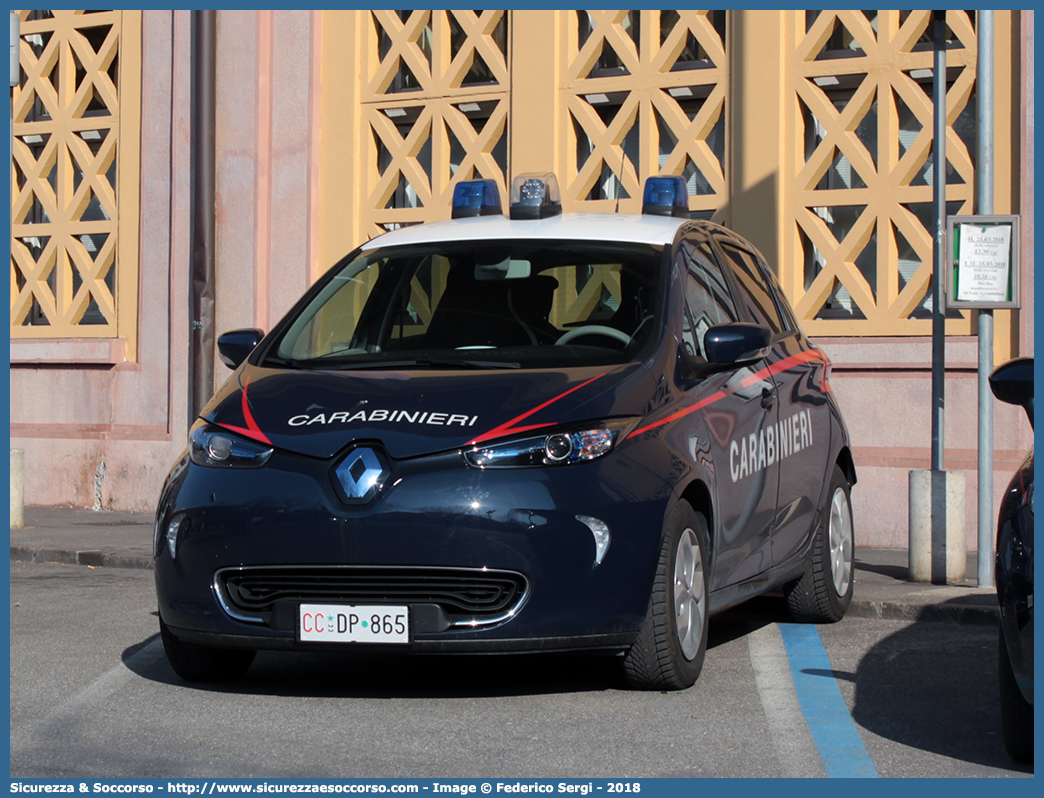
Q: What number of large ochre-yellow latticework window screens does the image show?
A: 4